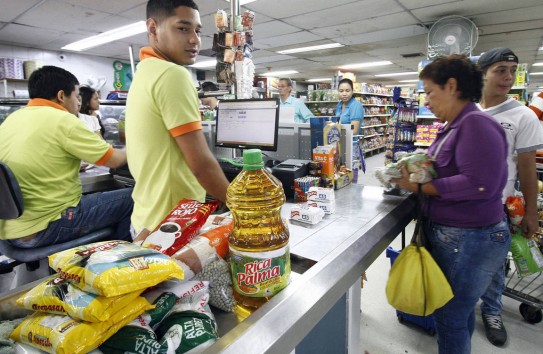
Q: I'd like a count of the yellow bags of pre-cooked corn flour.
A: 3